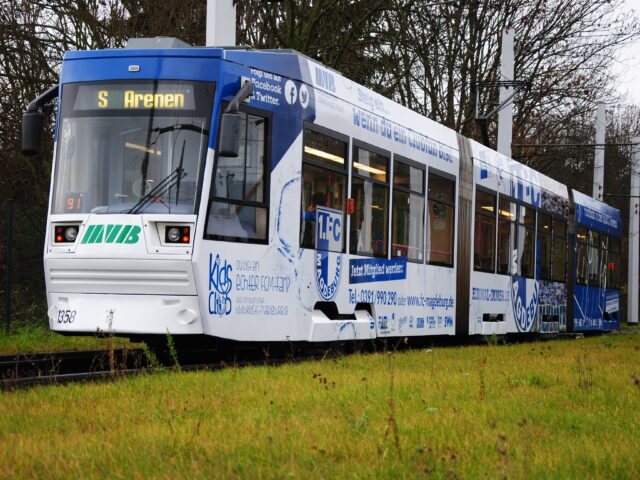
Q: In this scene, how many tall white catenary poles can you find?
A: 4